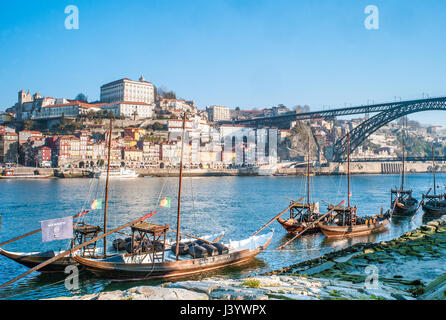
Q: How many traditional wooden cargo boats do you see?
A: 6